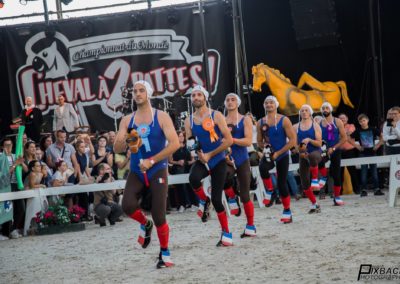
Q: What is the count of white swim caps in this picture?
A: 6